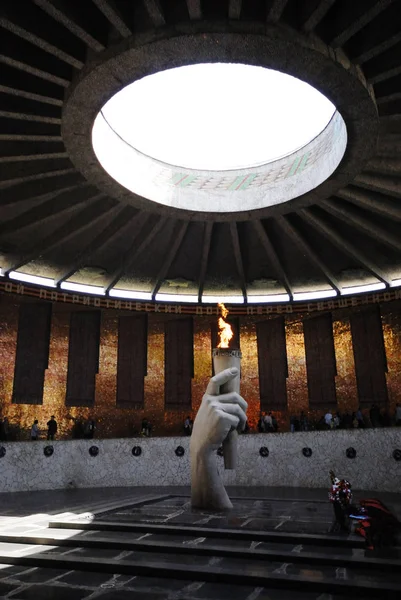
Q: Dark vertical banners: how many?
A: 8